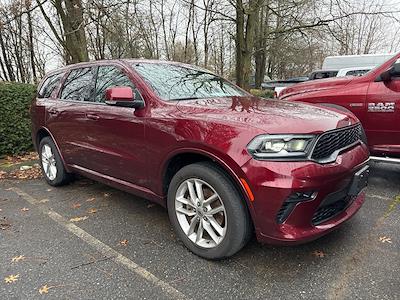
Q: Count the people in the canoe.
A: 0